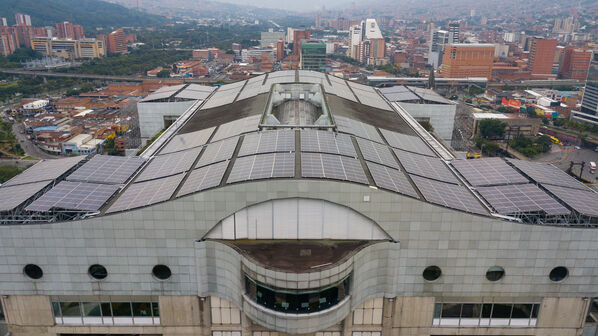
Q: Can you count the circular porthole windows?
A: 6